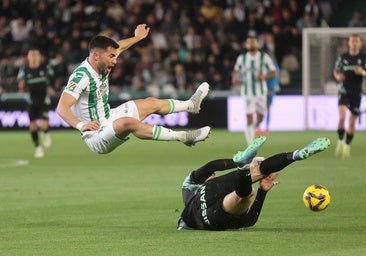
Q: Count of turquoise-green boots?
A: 2